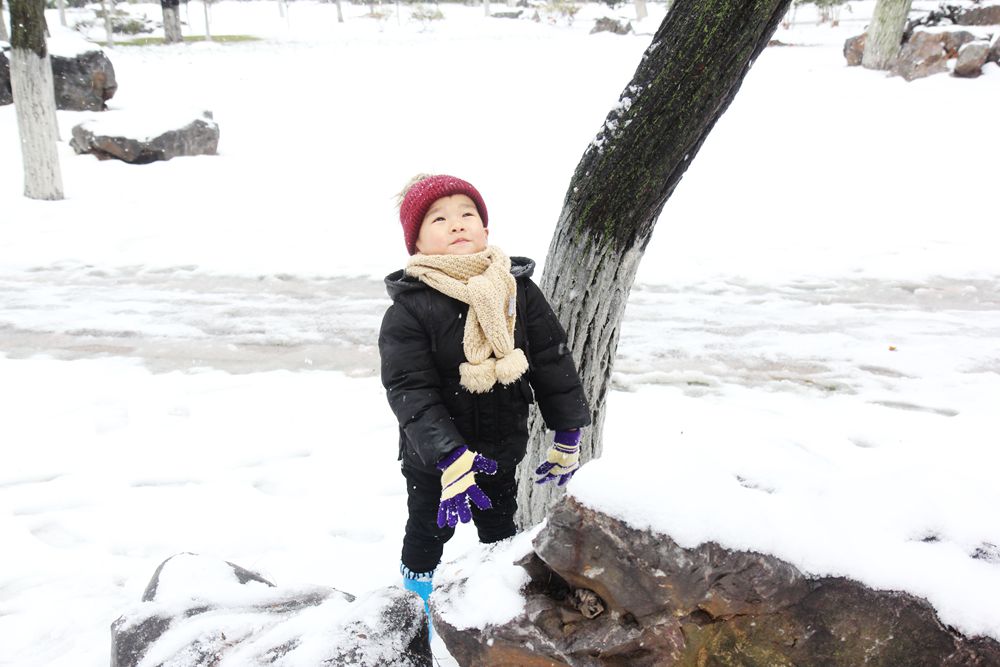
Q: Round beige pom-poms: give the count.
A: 2